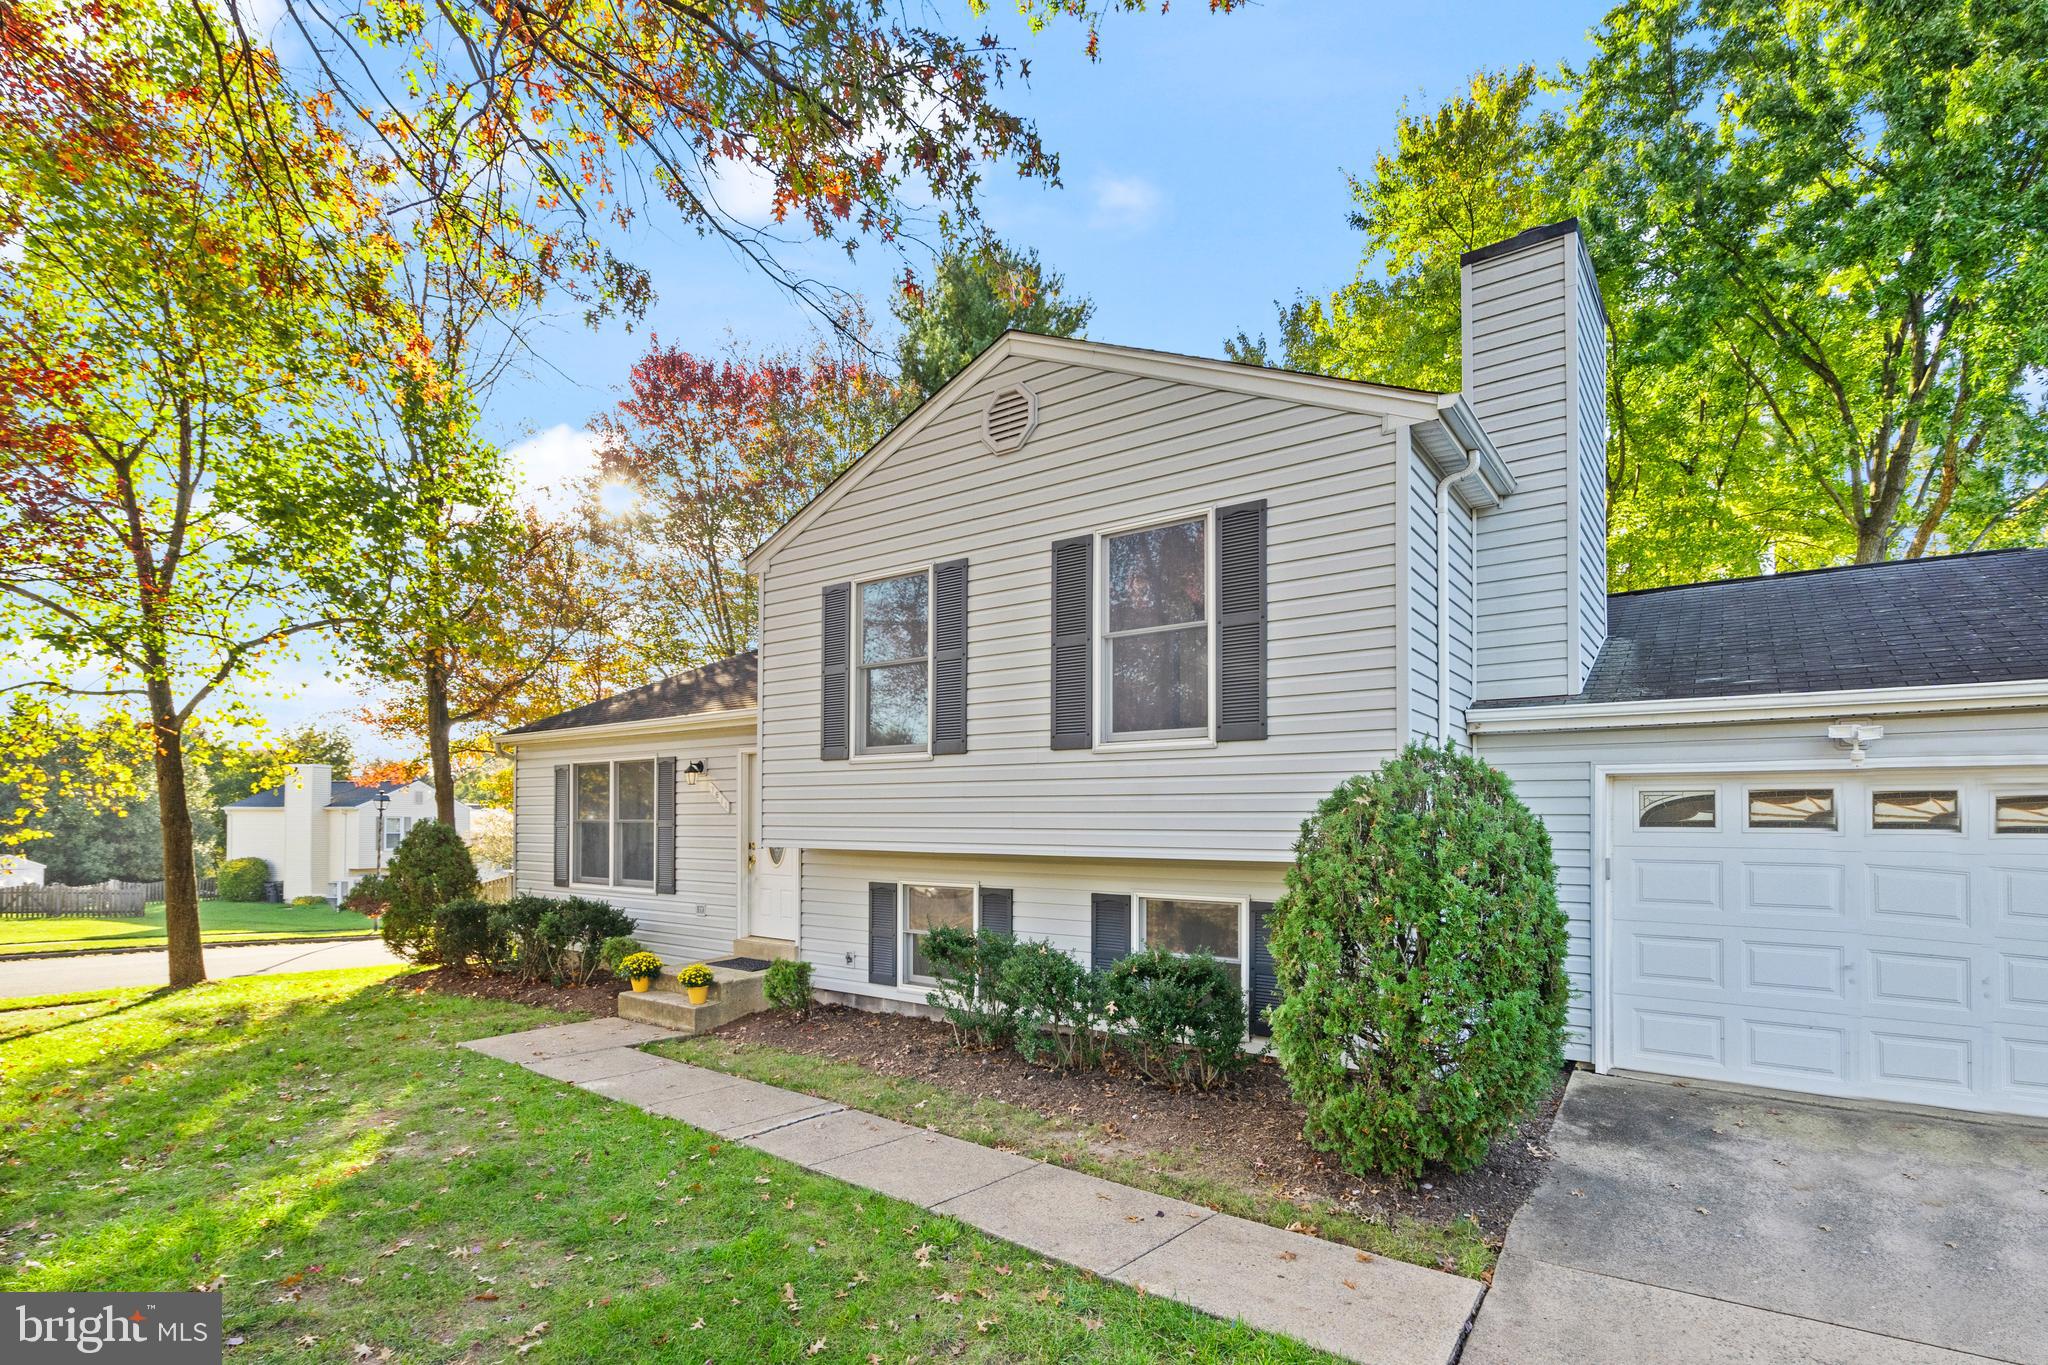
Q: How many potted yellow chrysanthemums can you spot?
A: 2